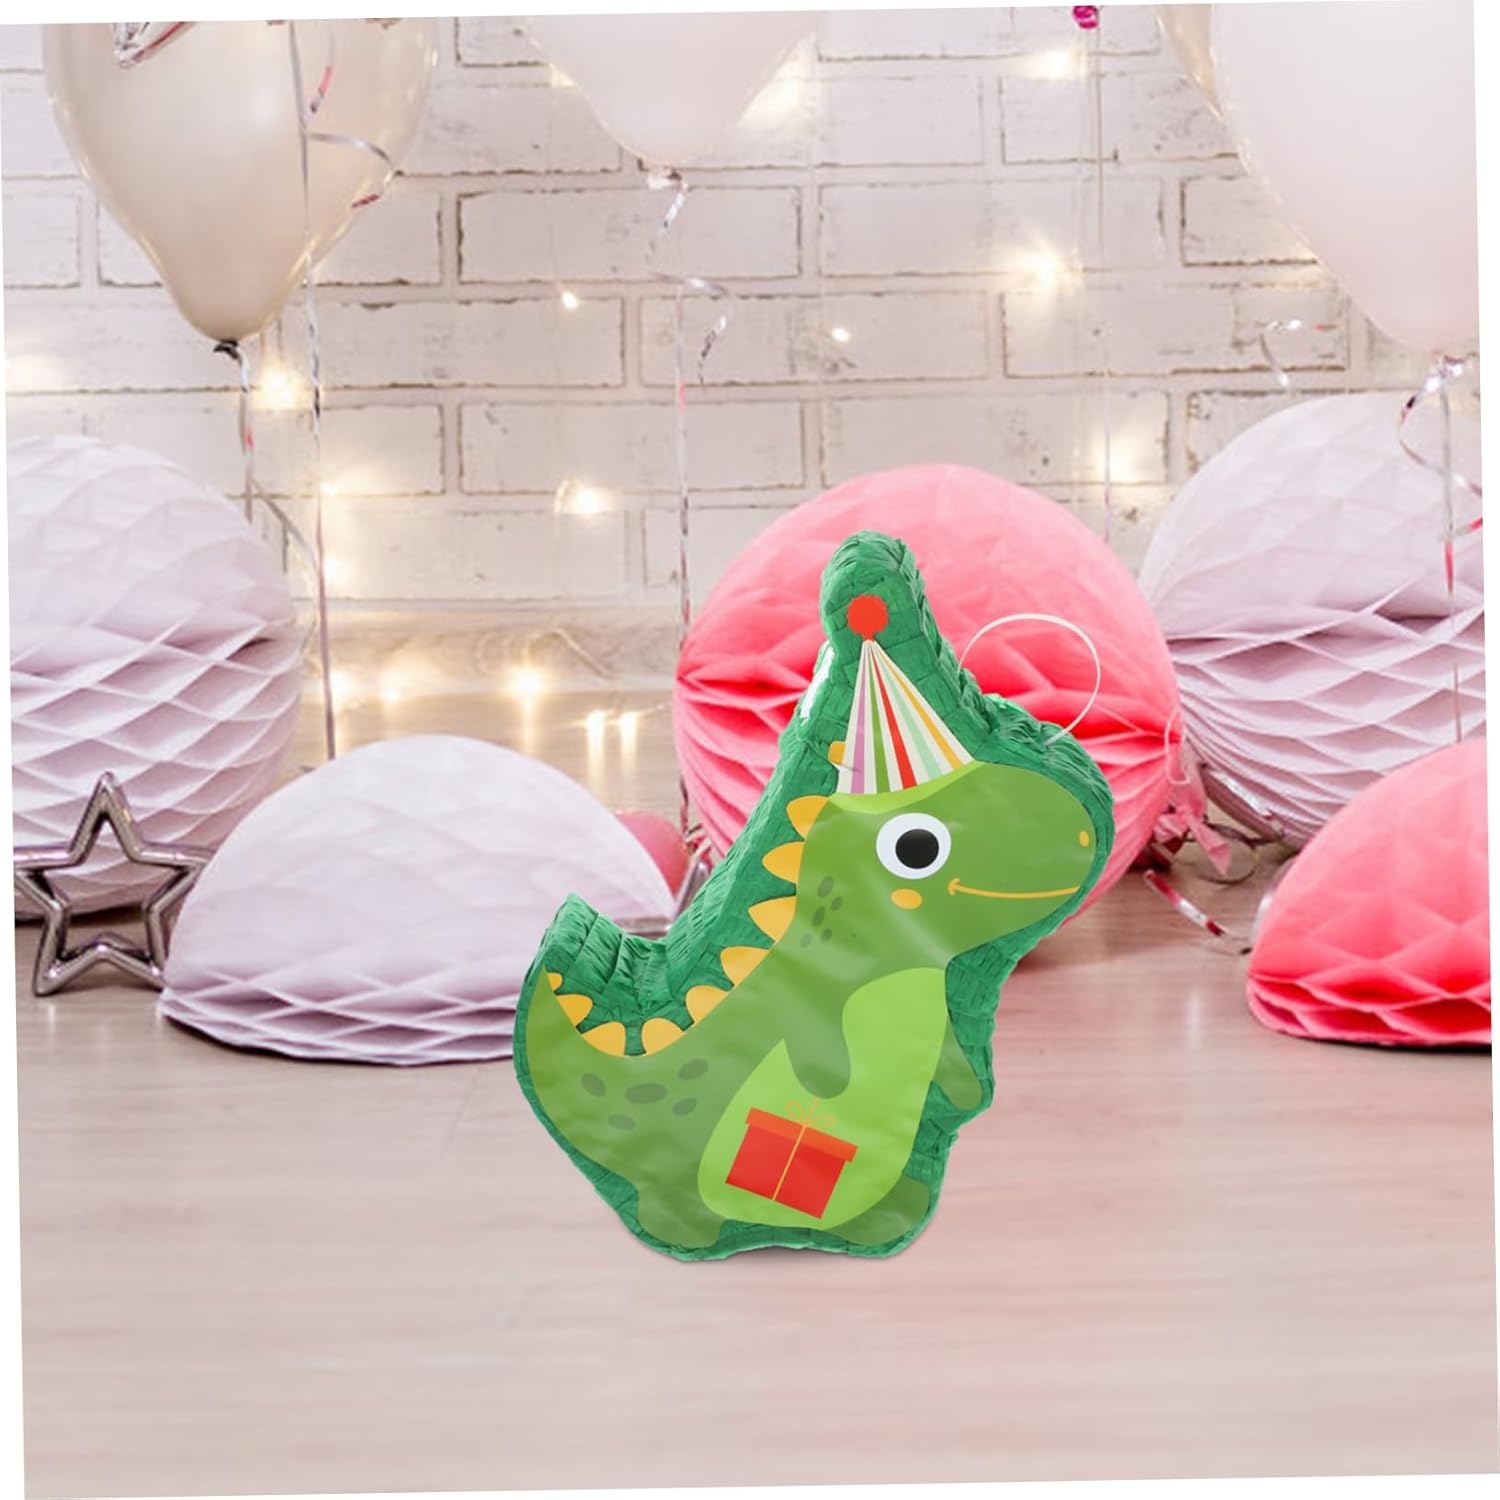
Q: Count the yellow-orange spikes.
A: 10